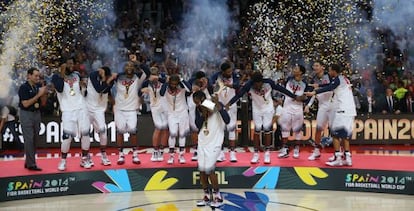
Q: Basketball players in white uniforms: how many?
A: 12